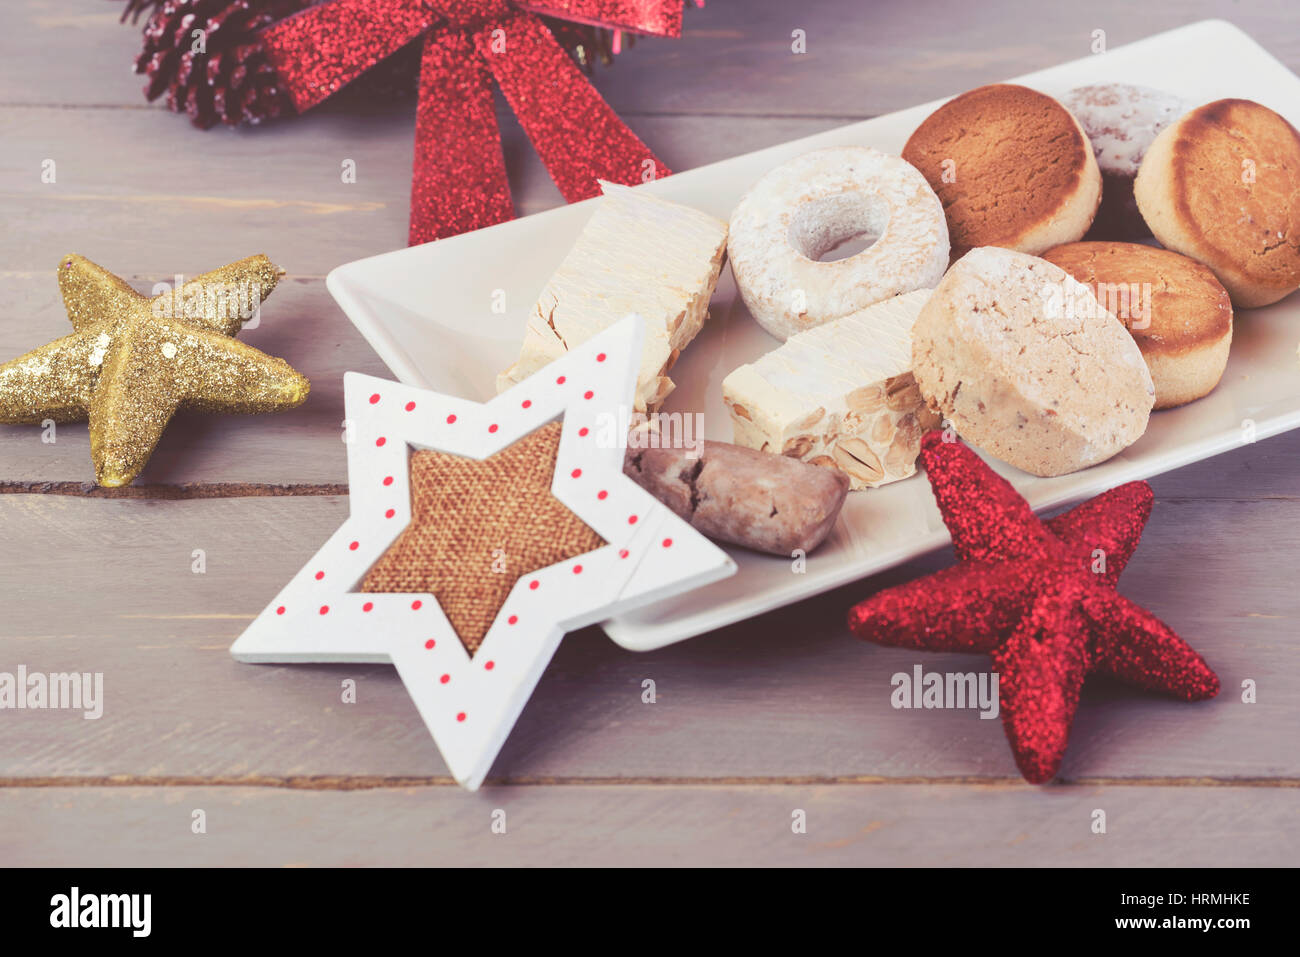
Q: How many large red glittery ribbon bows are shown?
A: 1